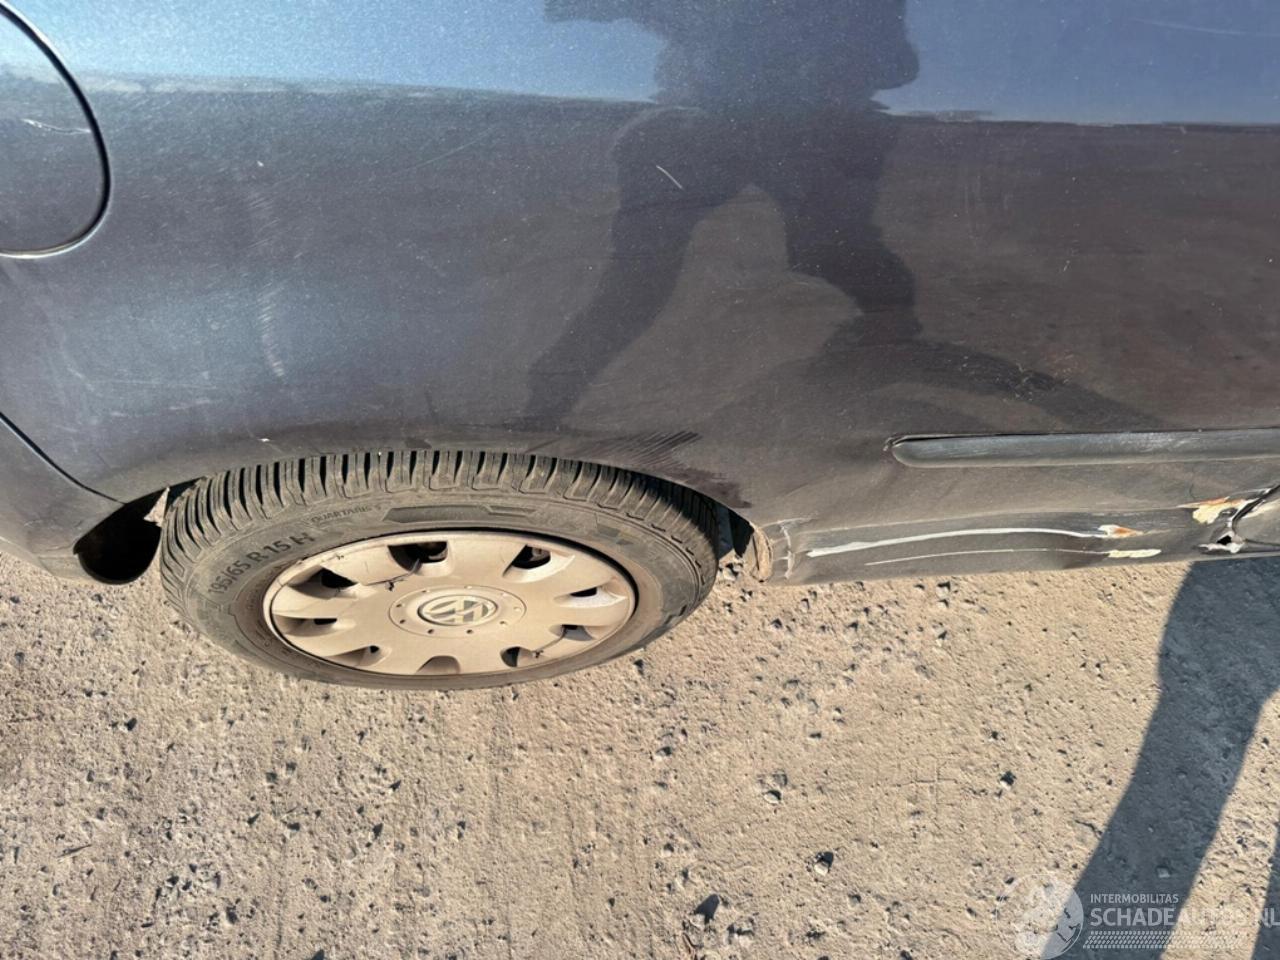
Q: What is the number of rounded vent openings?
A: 9